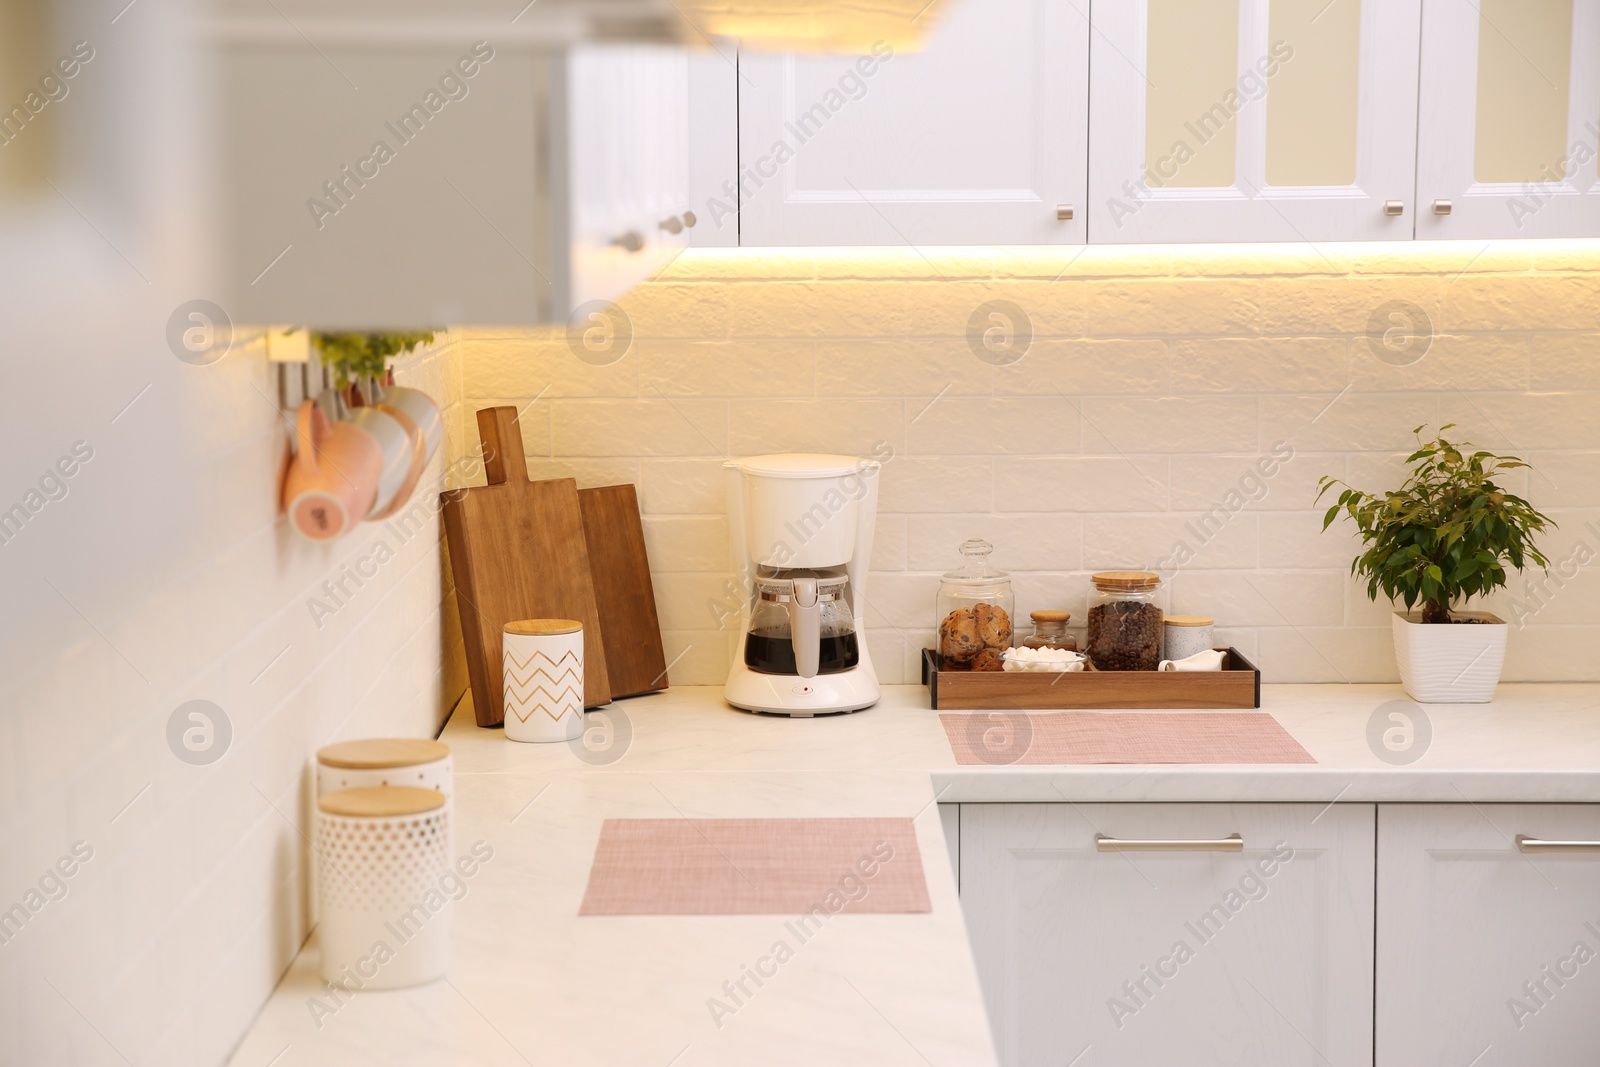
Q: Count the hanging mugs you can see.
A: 5